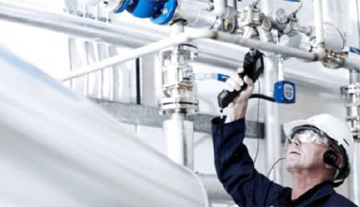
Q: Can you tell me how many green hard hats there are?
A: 0